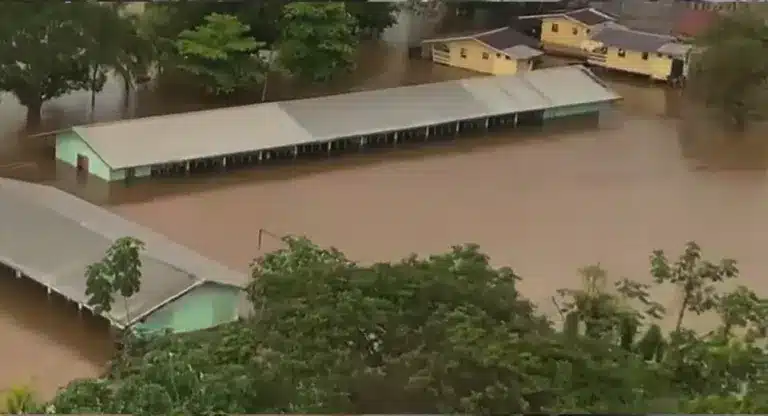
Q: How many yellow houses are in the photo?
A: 3